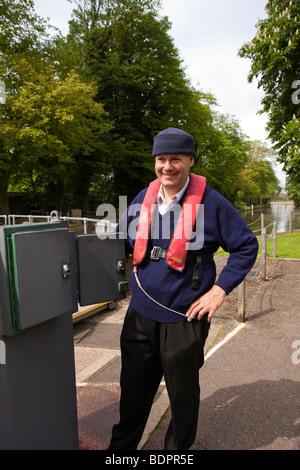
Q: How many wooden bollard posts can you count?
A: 5